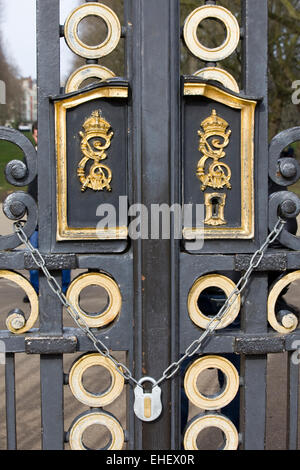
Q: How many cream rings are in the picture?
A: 10